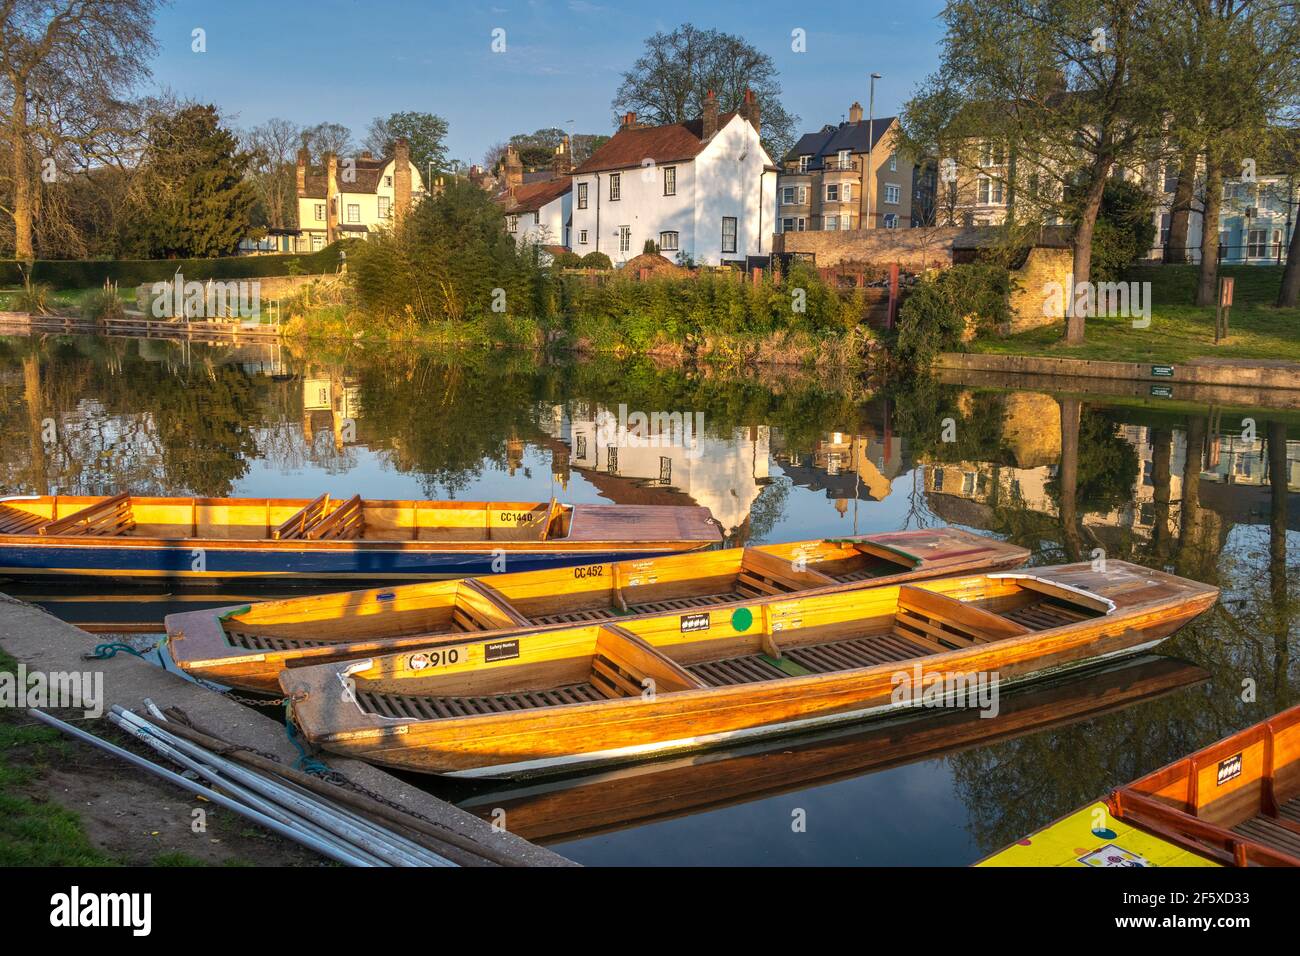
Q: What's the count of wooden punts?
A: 4